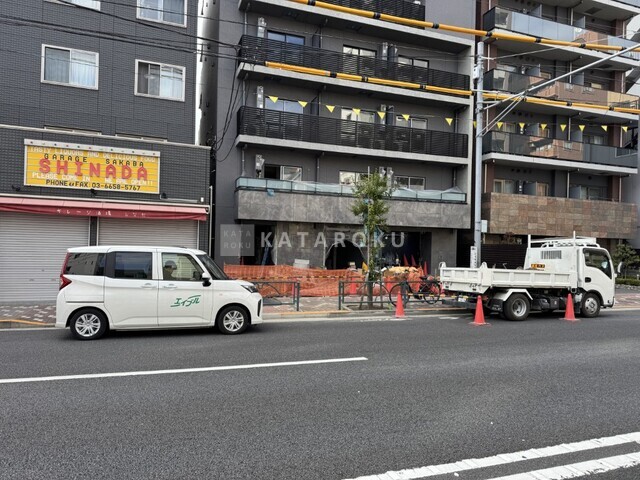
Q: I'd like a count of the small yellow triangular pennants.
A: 15